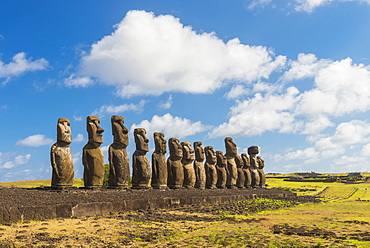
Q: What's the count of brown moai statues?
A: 15